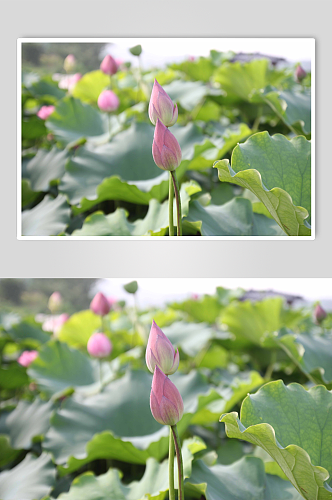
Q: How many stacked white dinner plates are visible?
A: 0